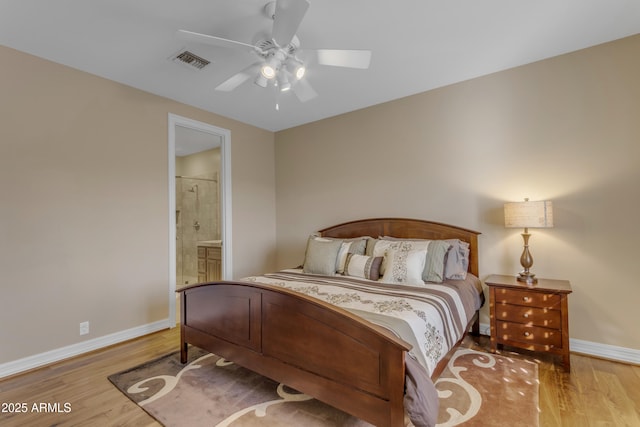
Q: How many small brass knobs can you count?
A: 3